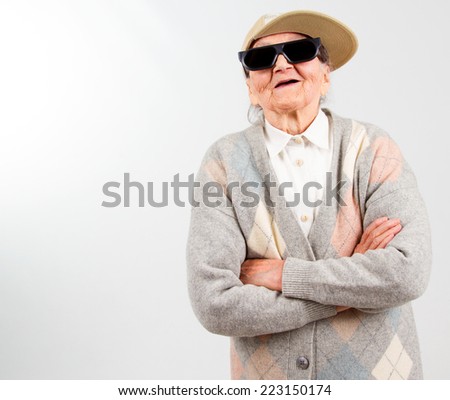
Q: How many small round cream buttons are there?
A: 3